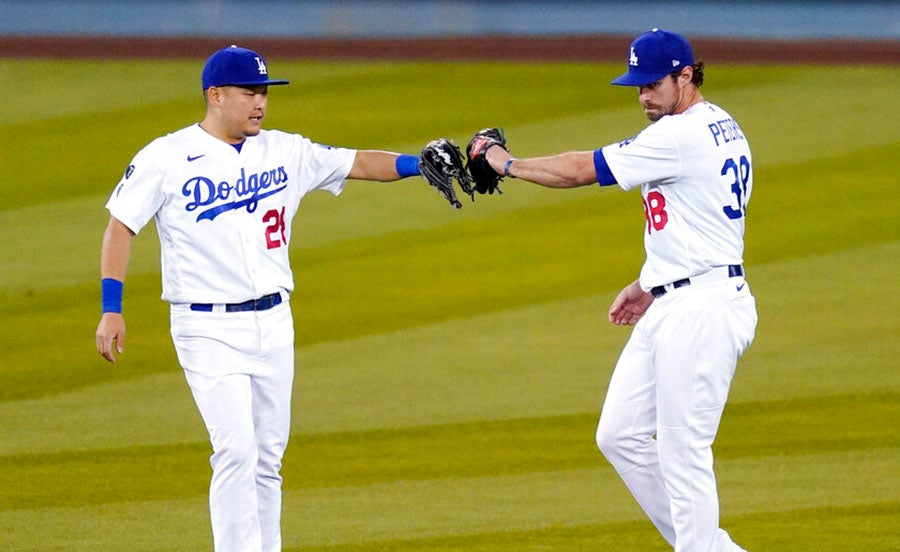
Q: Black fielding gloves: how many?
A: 2